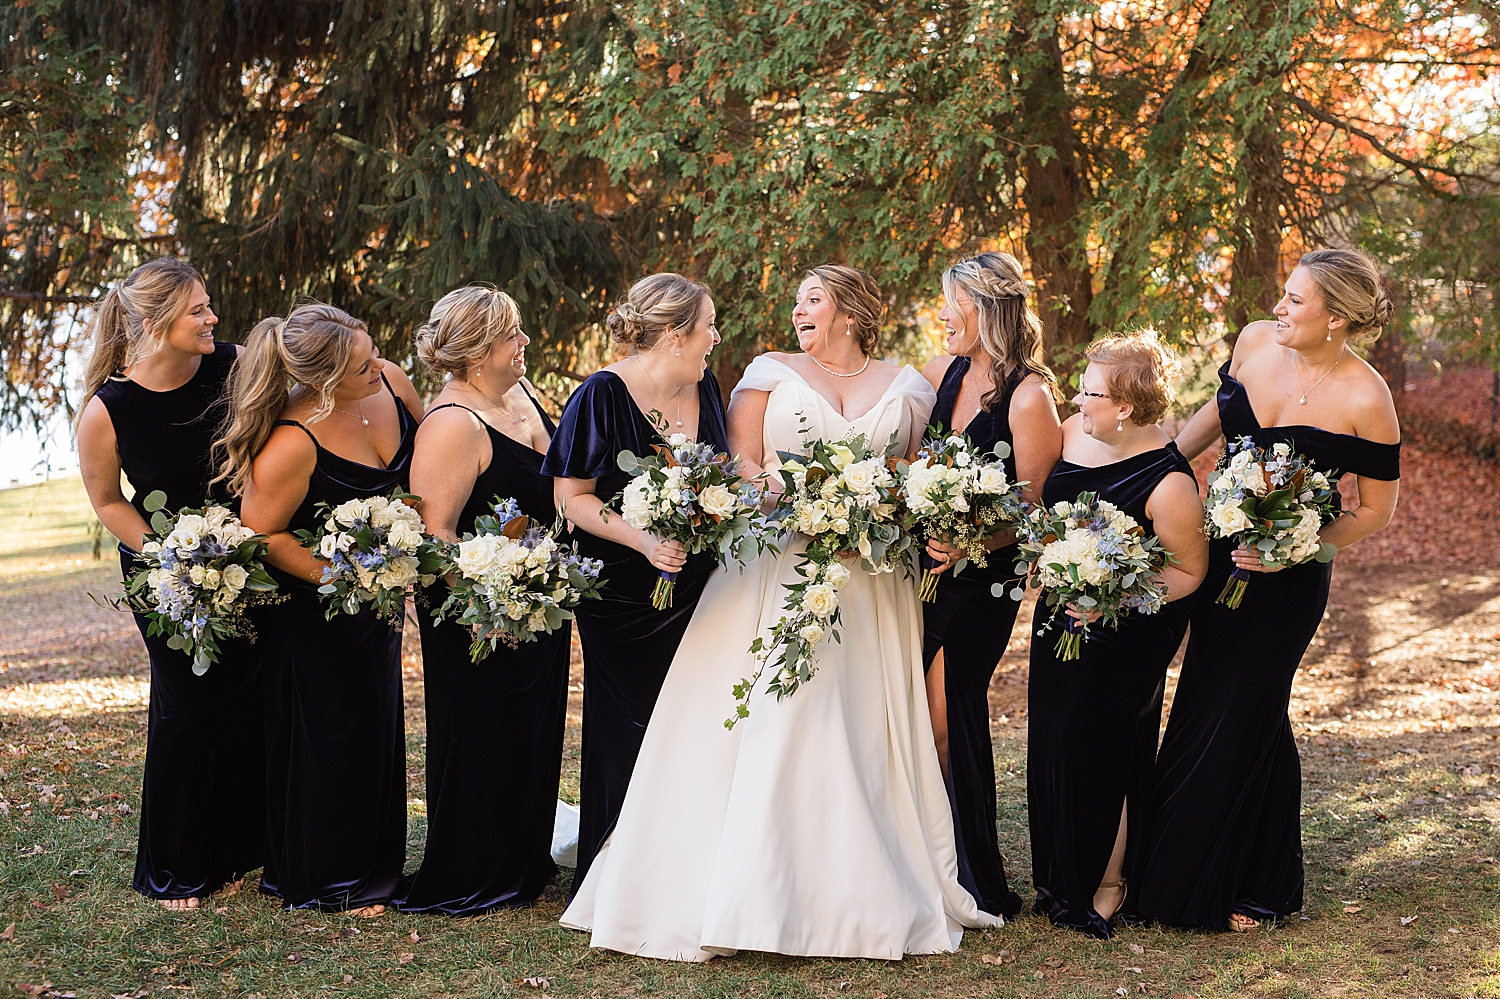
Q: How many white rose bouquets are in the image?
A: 8